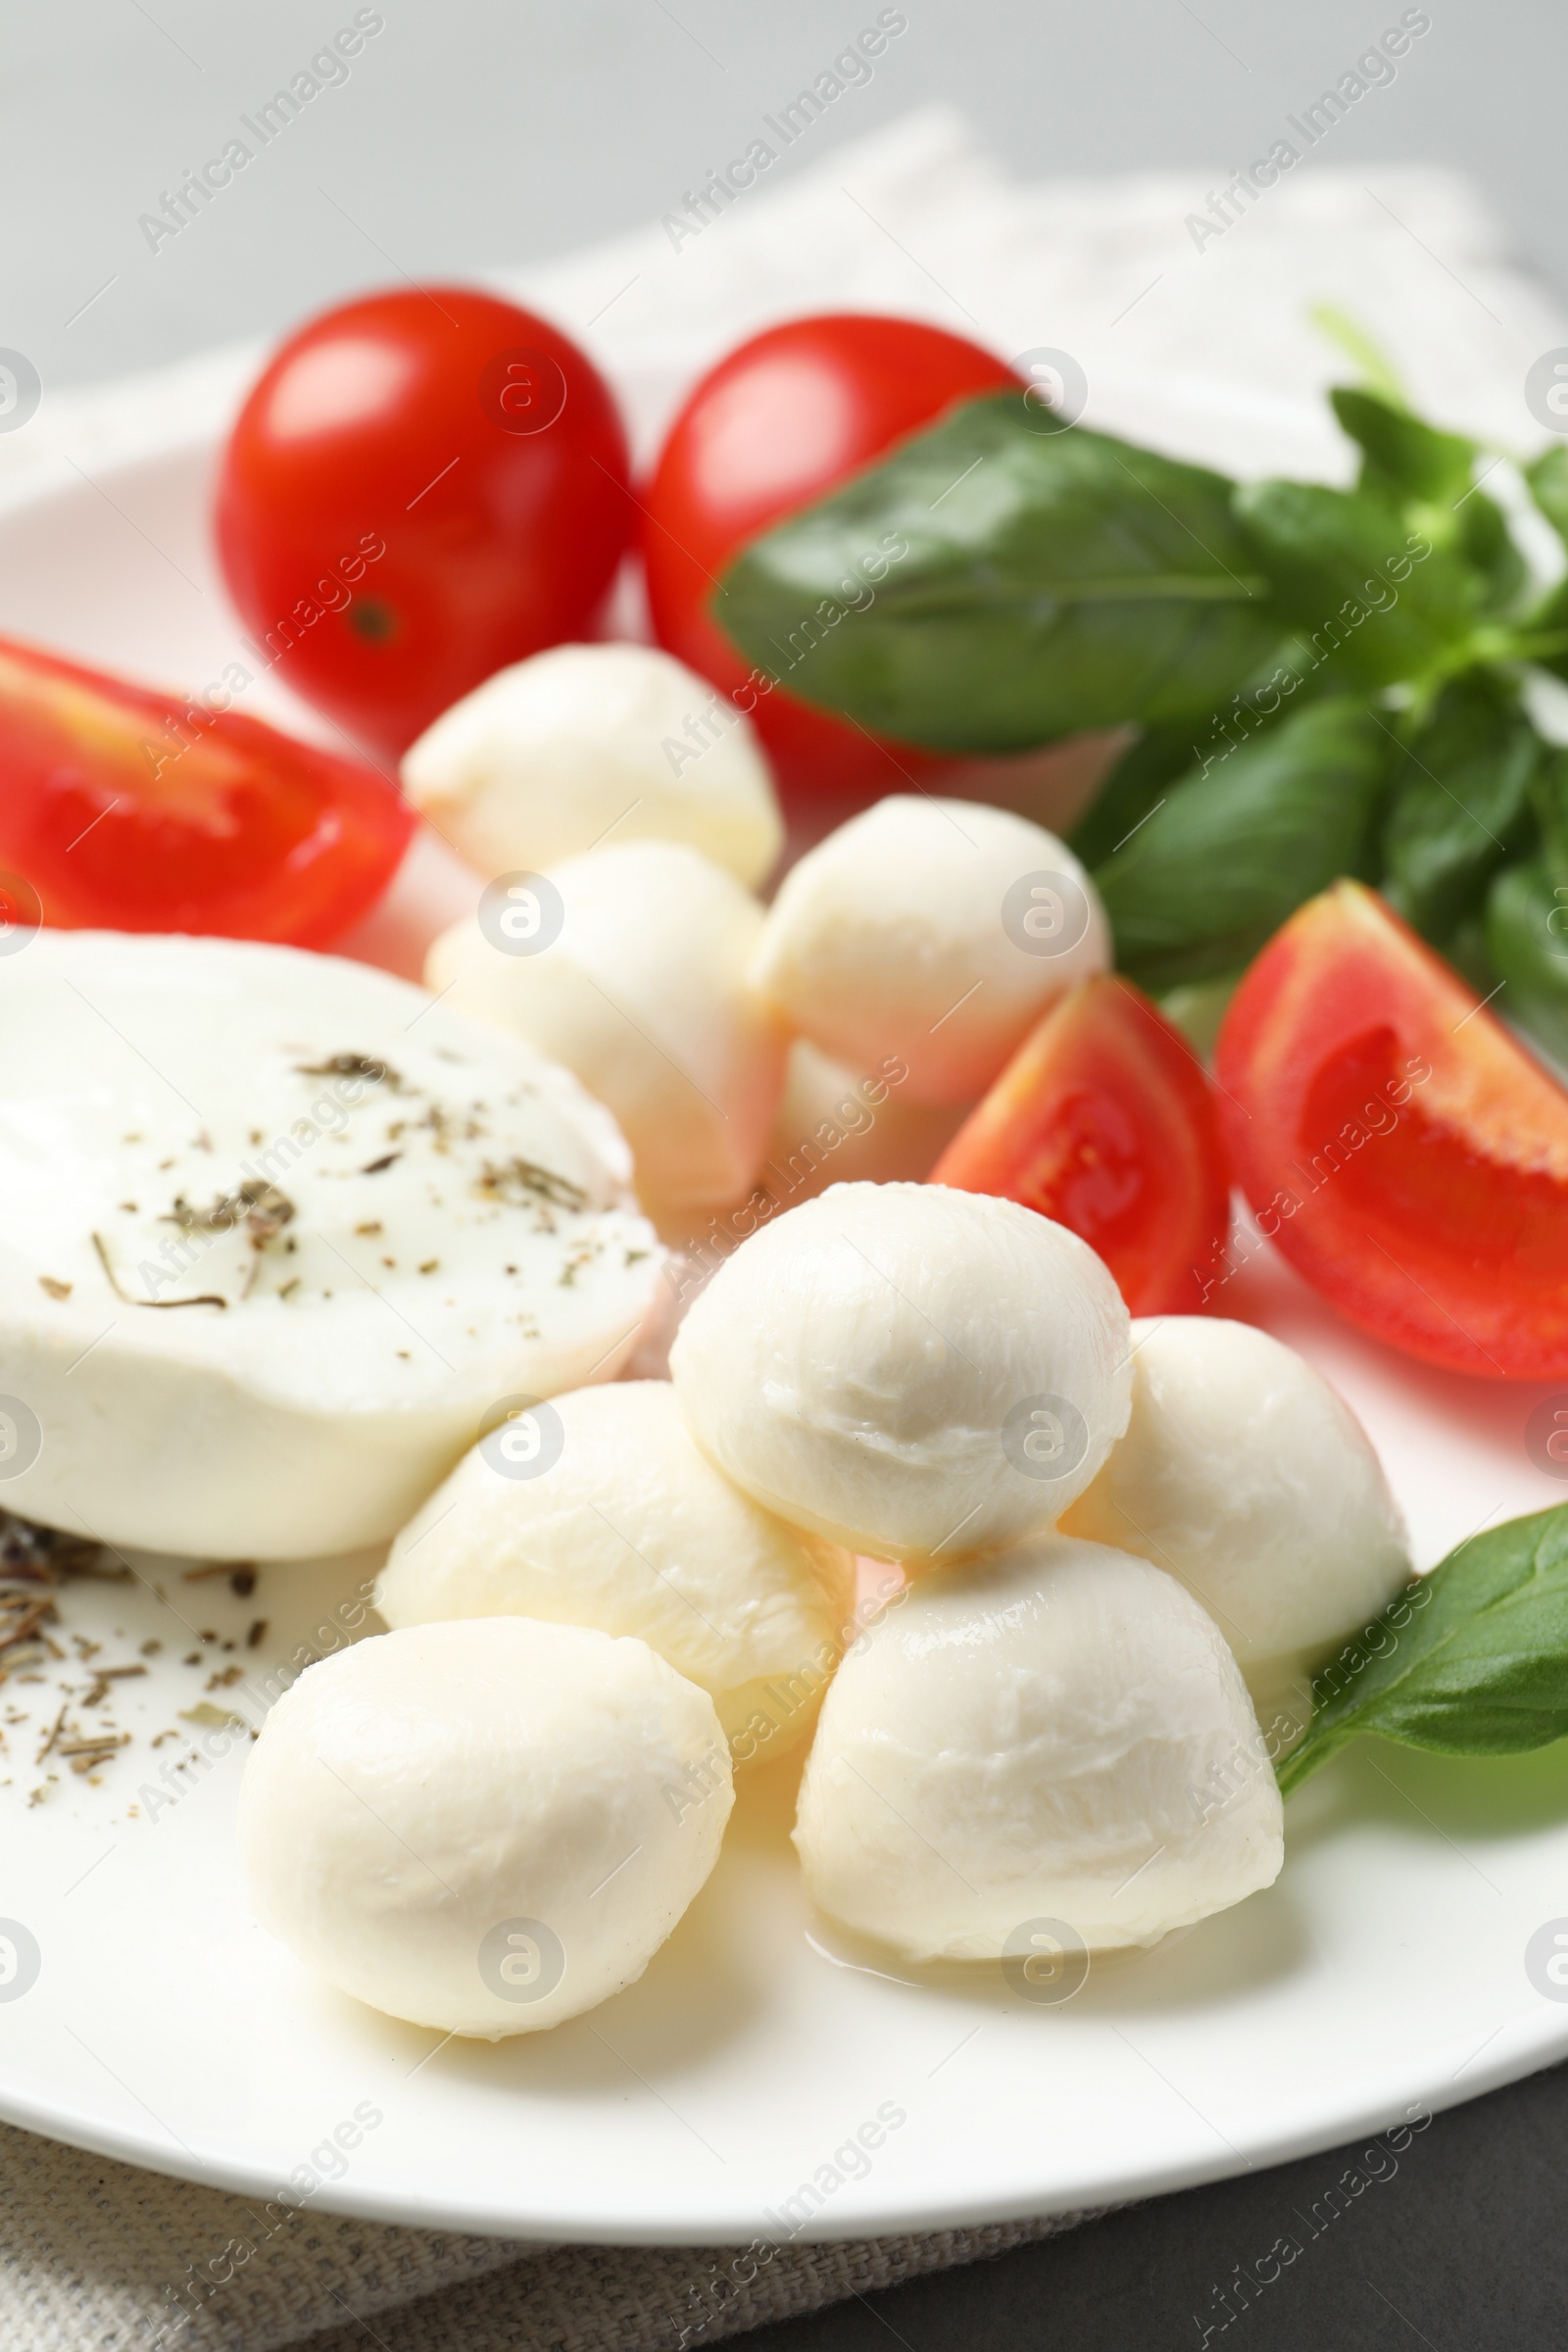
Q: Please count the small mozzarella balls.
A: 9